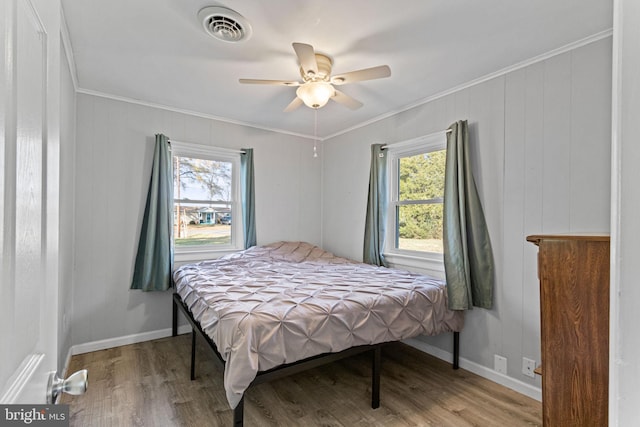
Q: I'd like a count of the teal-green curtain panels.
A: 4